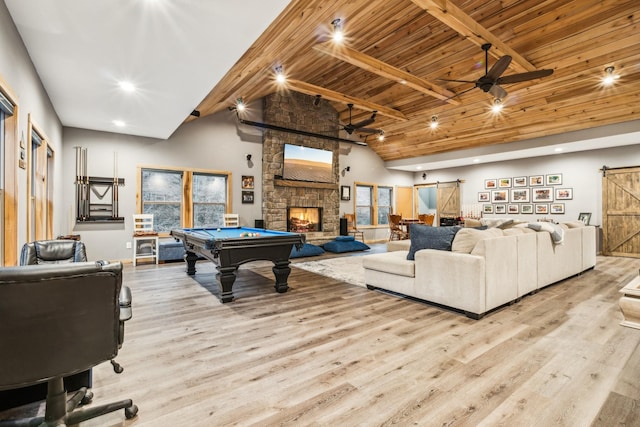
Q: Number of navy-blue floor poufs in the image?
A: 2